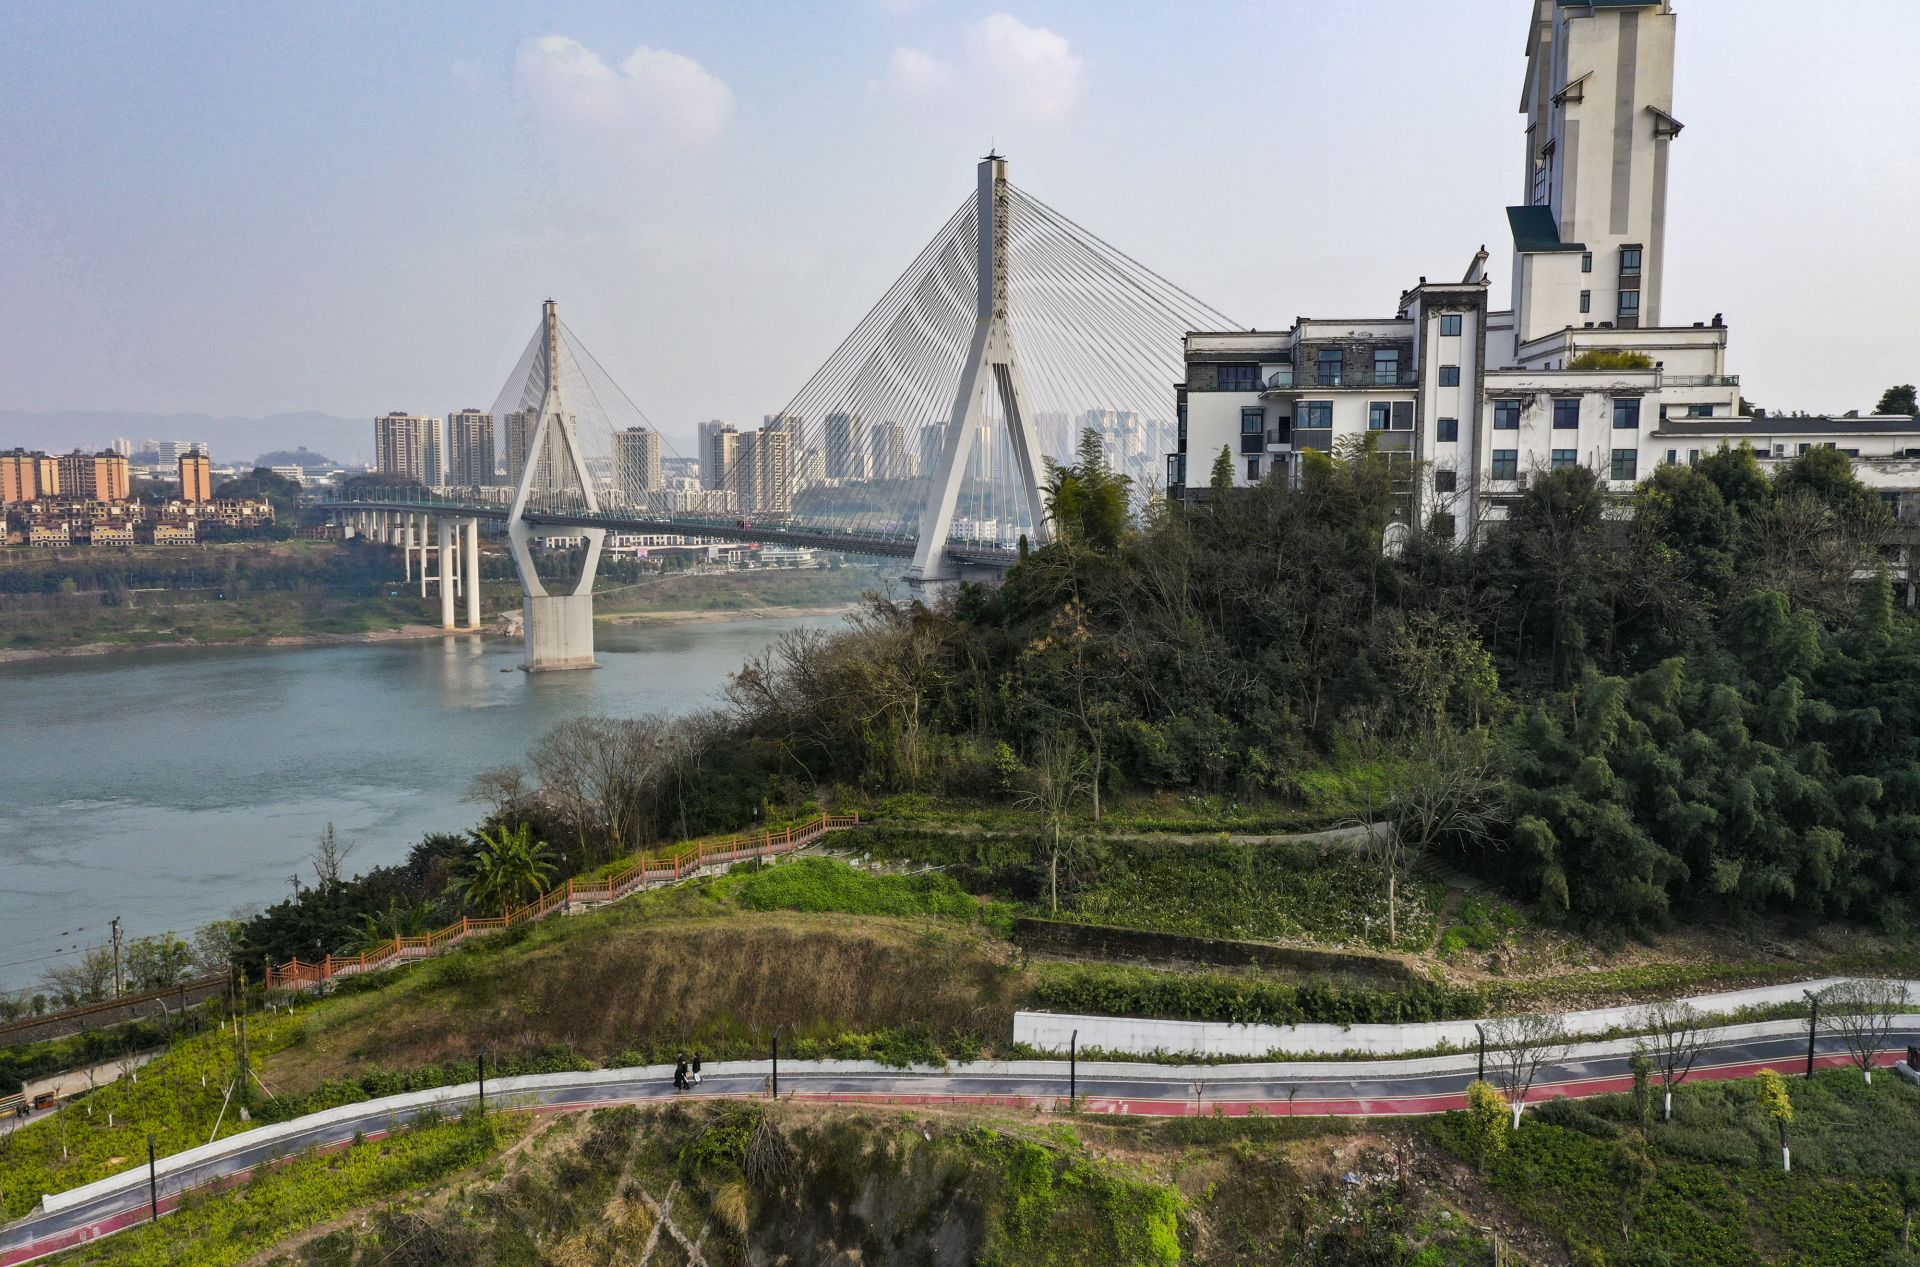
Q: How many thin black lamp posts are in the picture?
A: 6